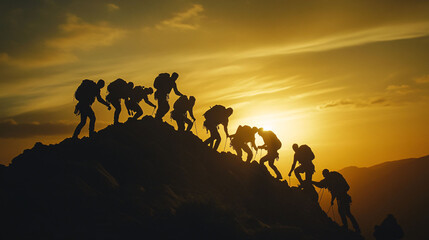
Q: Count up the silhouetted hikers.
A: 10